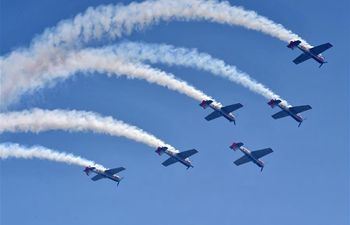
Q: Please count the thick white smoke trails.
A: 5